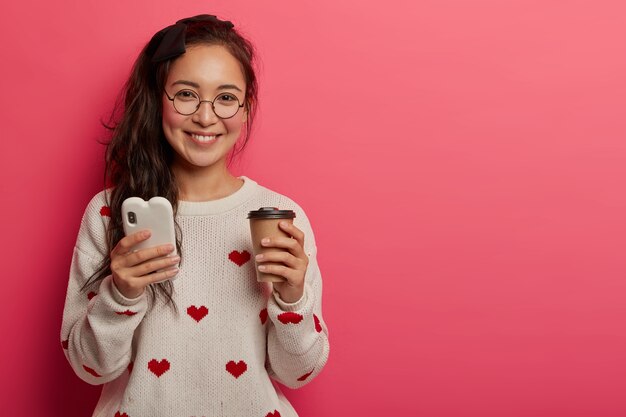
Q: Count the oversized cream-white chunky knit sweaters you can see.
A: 1